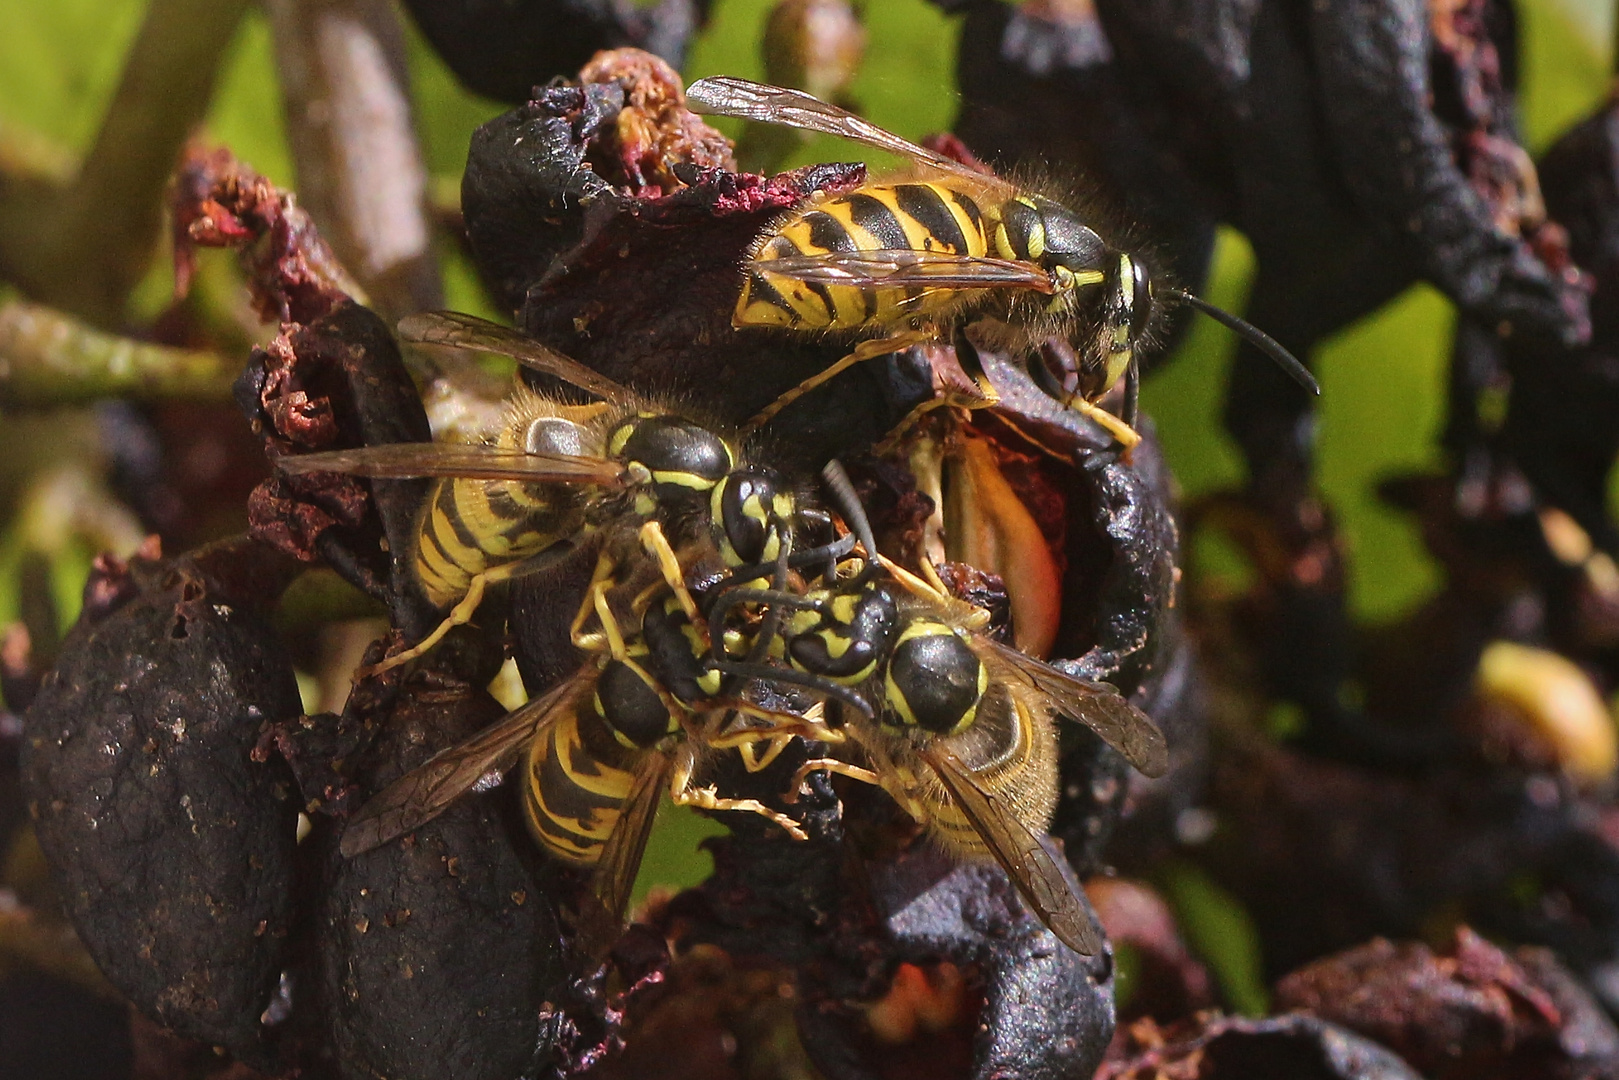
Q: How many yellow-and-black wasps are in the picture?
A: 4